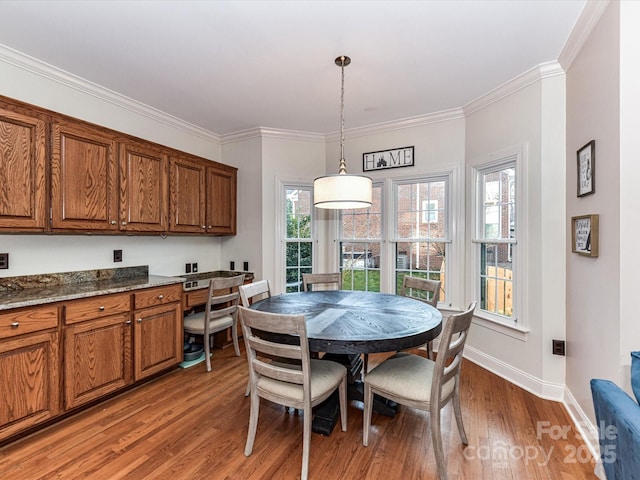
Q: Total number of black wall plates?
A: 7